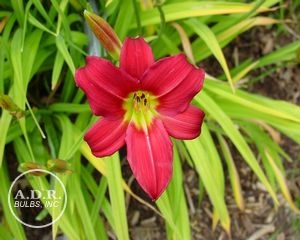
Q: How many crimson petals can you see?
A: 6